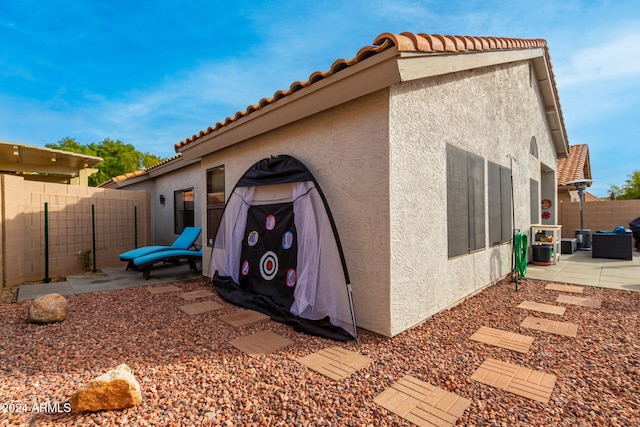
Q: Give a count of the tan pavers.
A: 13